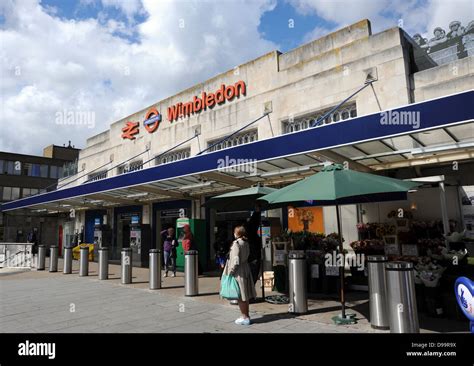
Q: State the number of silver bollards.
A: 11